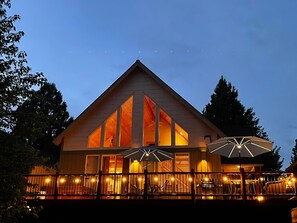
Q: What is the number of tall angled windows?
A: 6